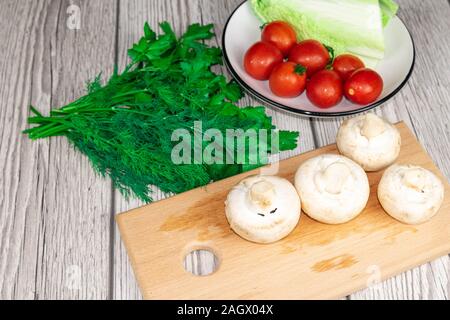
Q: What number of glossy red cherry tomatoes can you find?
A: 7